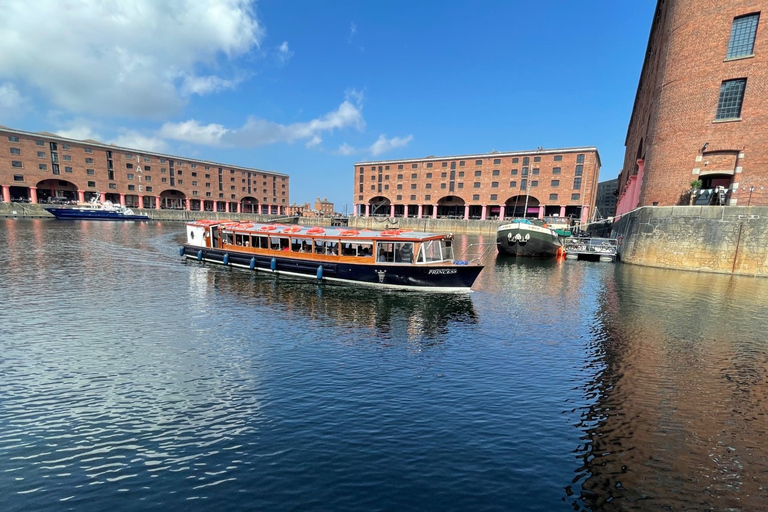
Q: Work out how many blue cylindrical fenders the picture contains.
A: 6